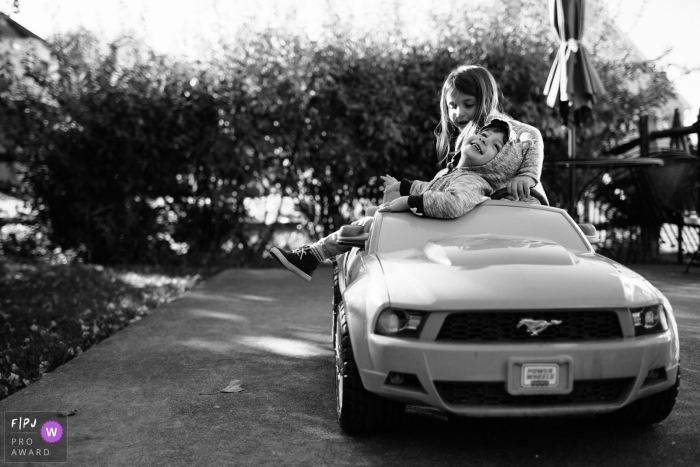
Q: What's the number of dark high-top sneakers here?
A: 1